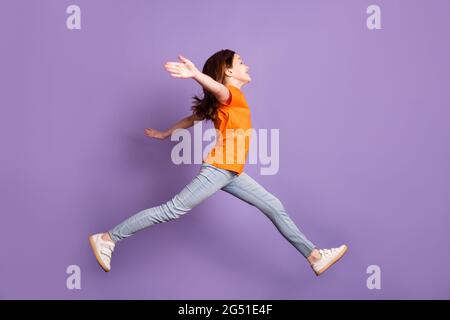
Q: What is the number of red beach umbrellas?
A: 0